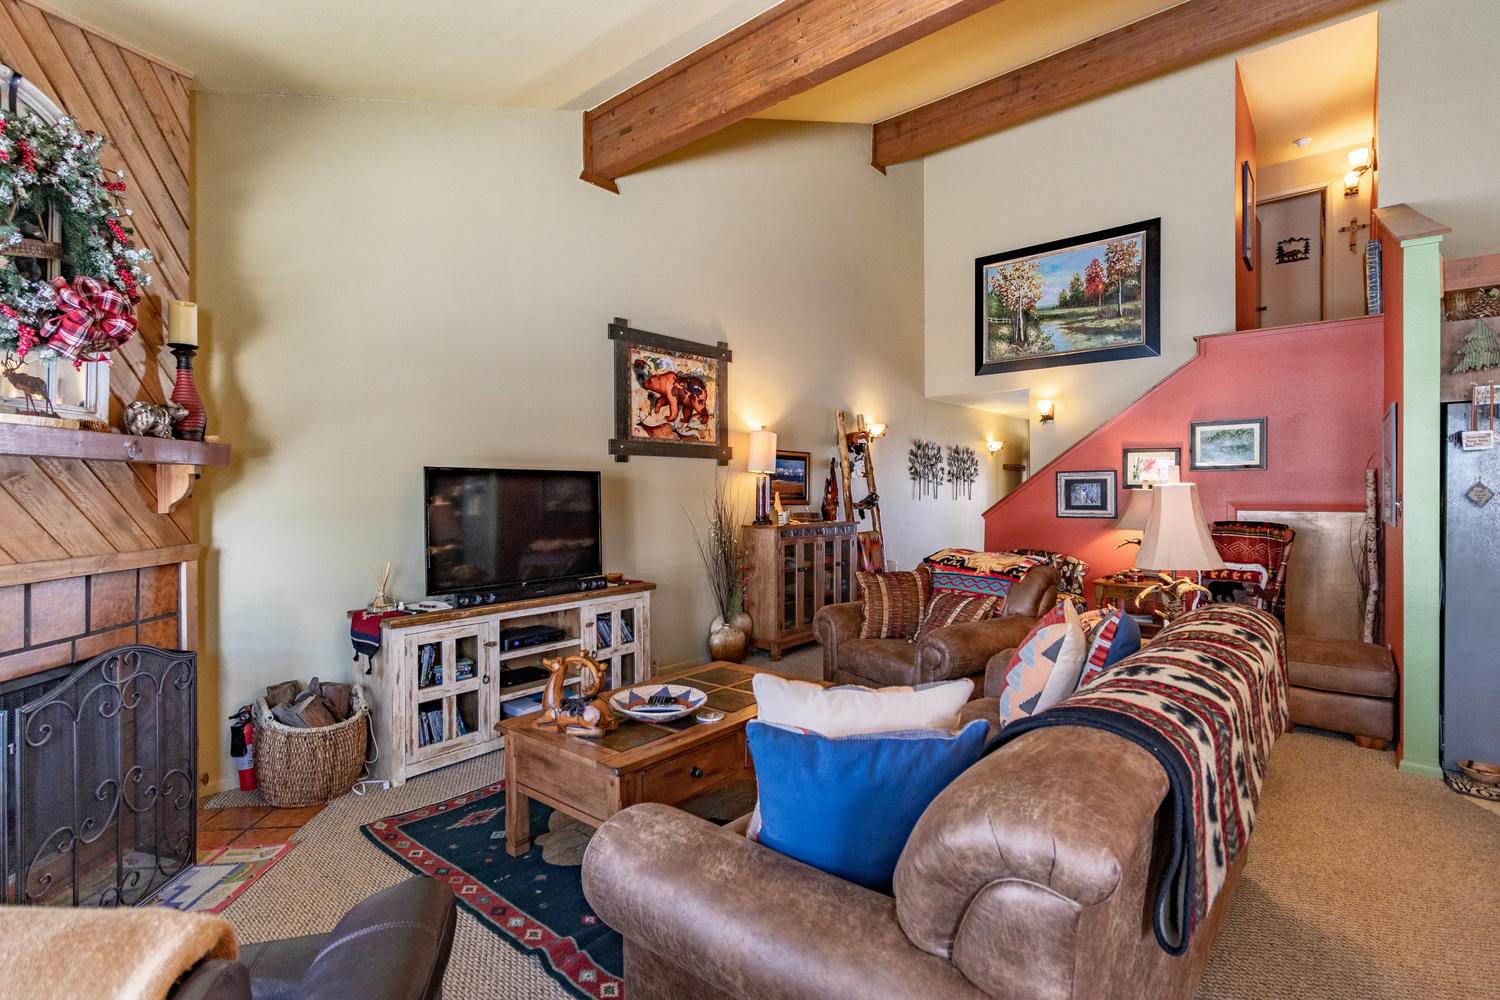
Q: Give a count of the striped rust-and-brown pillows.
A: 2